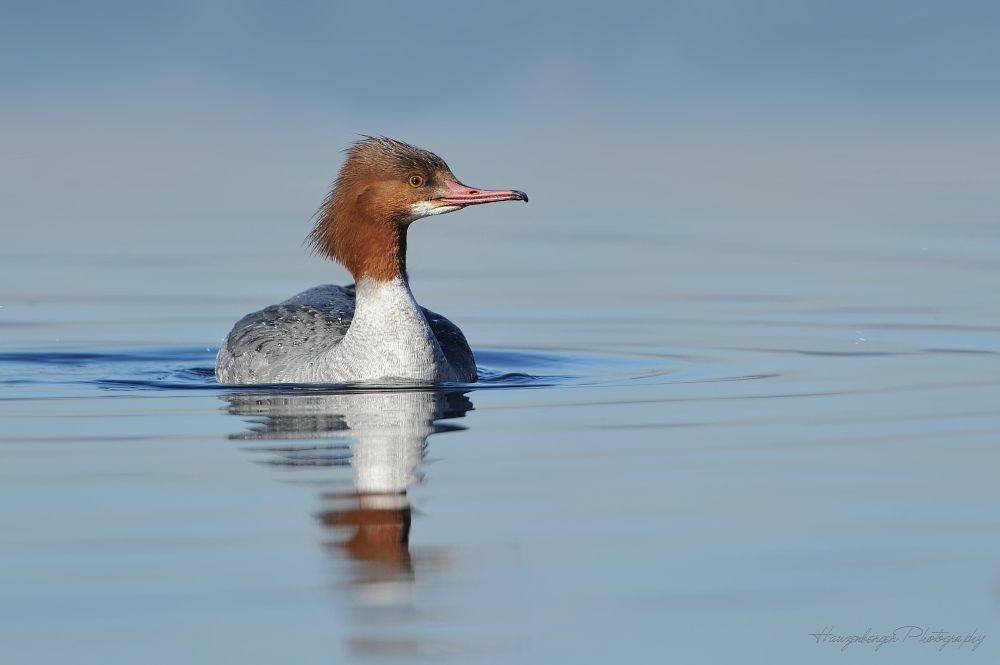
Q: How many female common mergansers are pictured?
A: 1